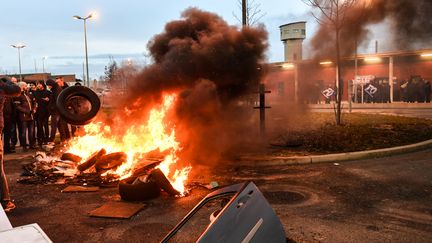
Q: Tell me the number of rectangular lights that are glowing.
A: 4